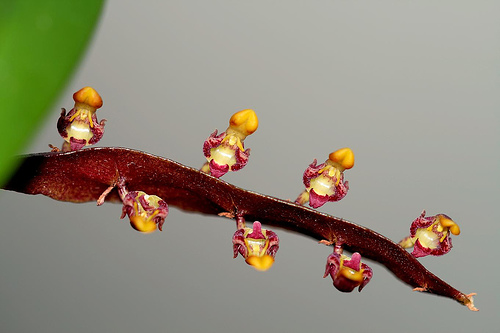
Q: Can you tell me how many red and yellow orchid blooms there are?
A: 7